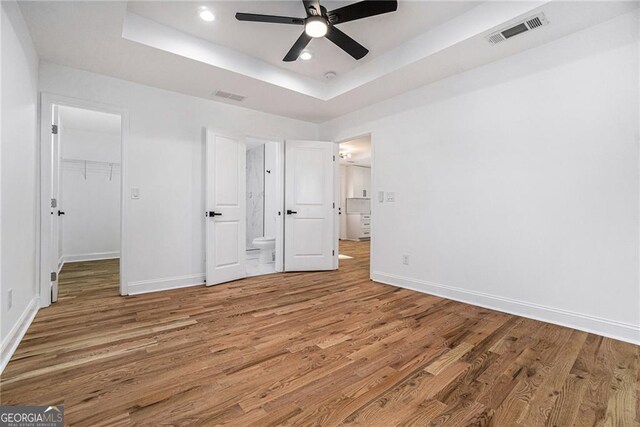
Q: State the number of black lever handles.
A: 3